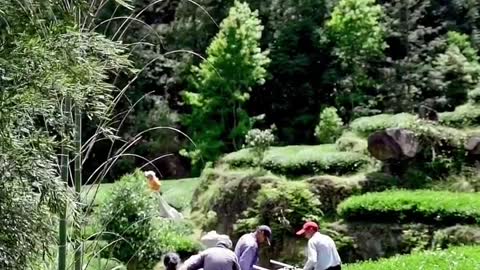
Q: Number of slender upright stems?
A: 2